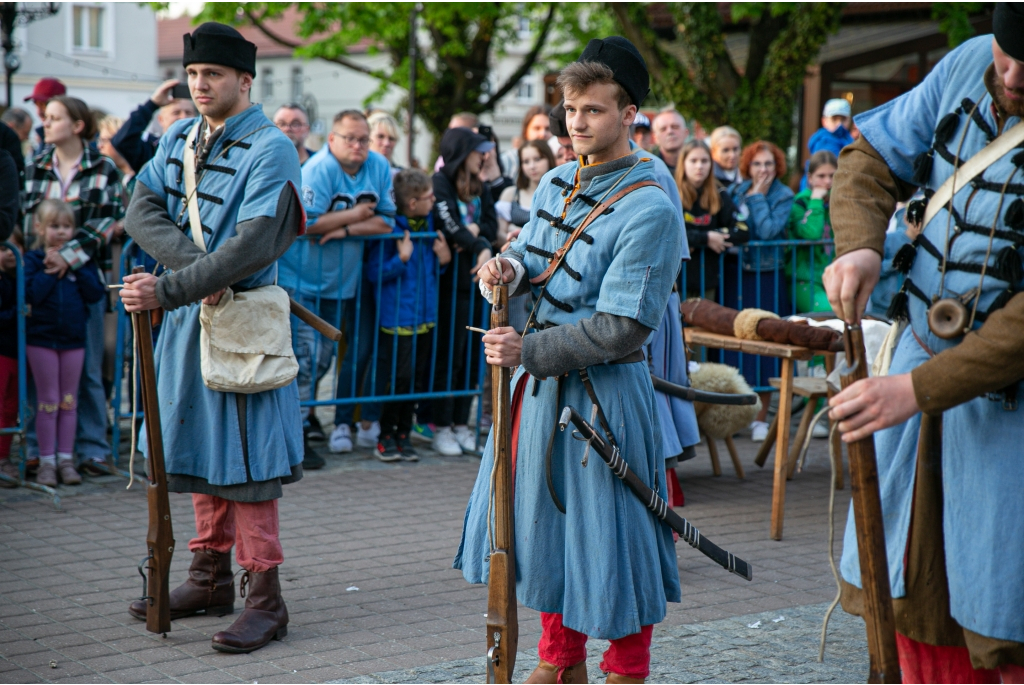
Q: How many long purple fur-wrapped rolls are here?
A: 0